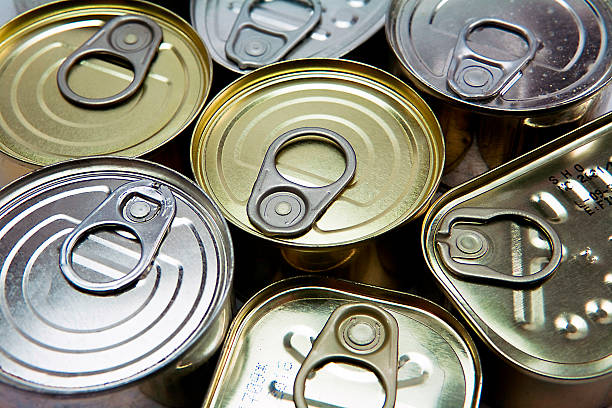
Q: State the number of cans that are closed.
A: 7